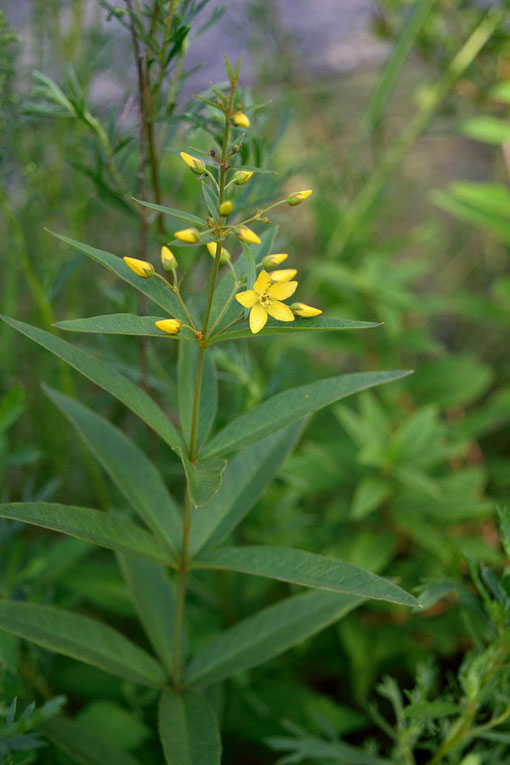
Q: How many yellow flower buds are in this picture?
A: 14